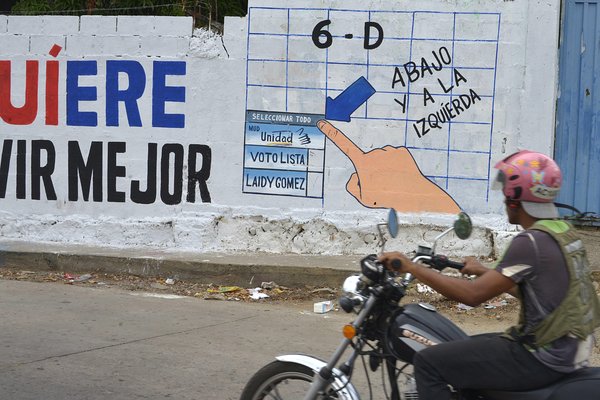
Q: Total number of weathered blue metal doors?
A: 1